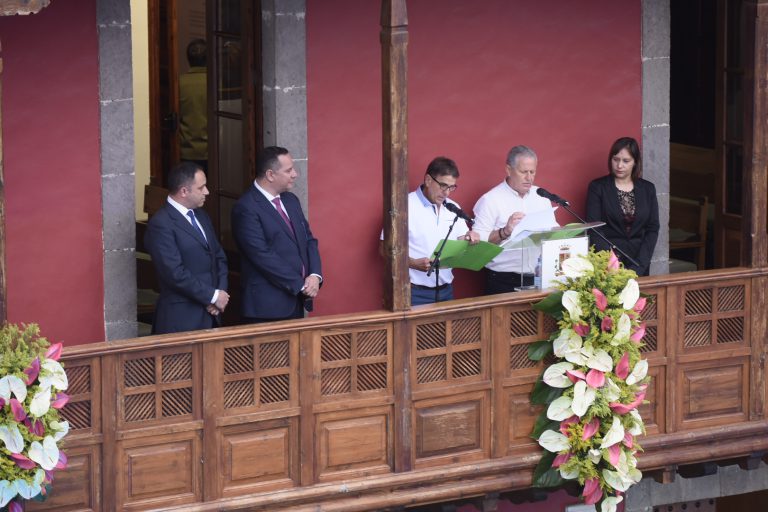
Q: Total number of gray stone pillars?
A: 3